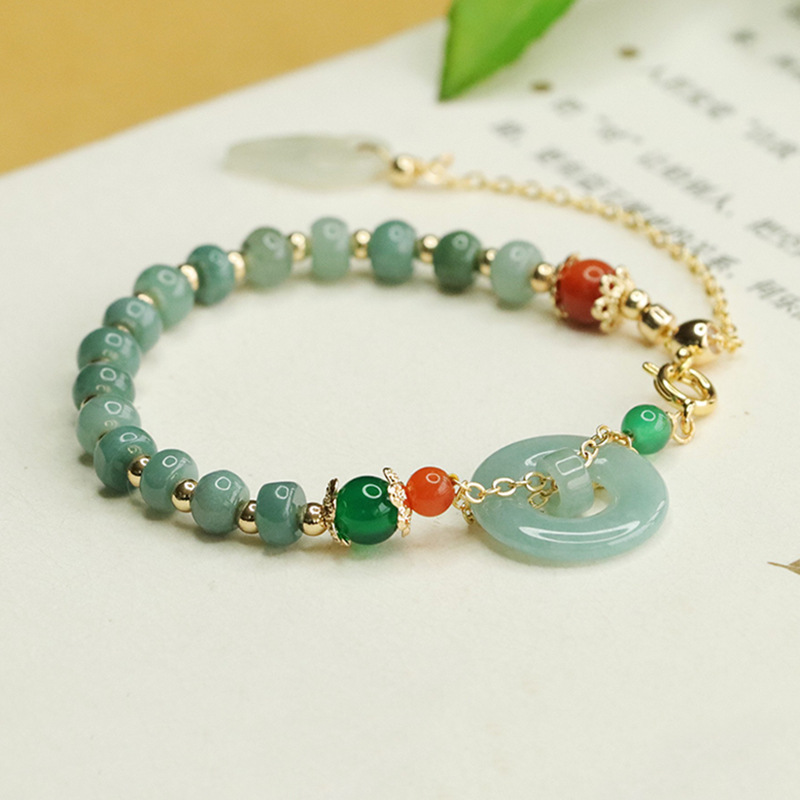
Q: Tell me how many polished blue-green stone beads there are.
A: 15